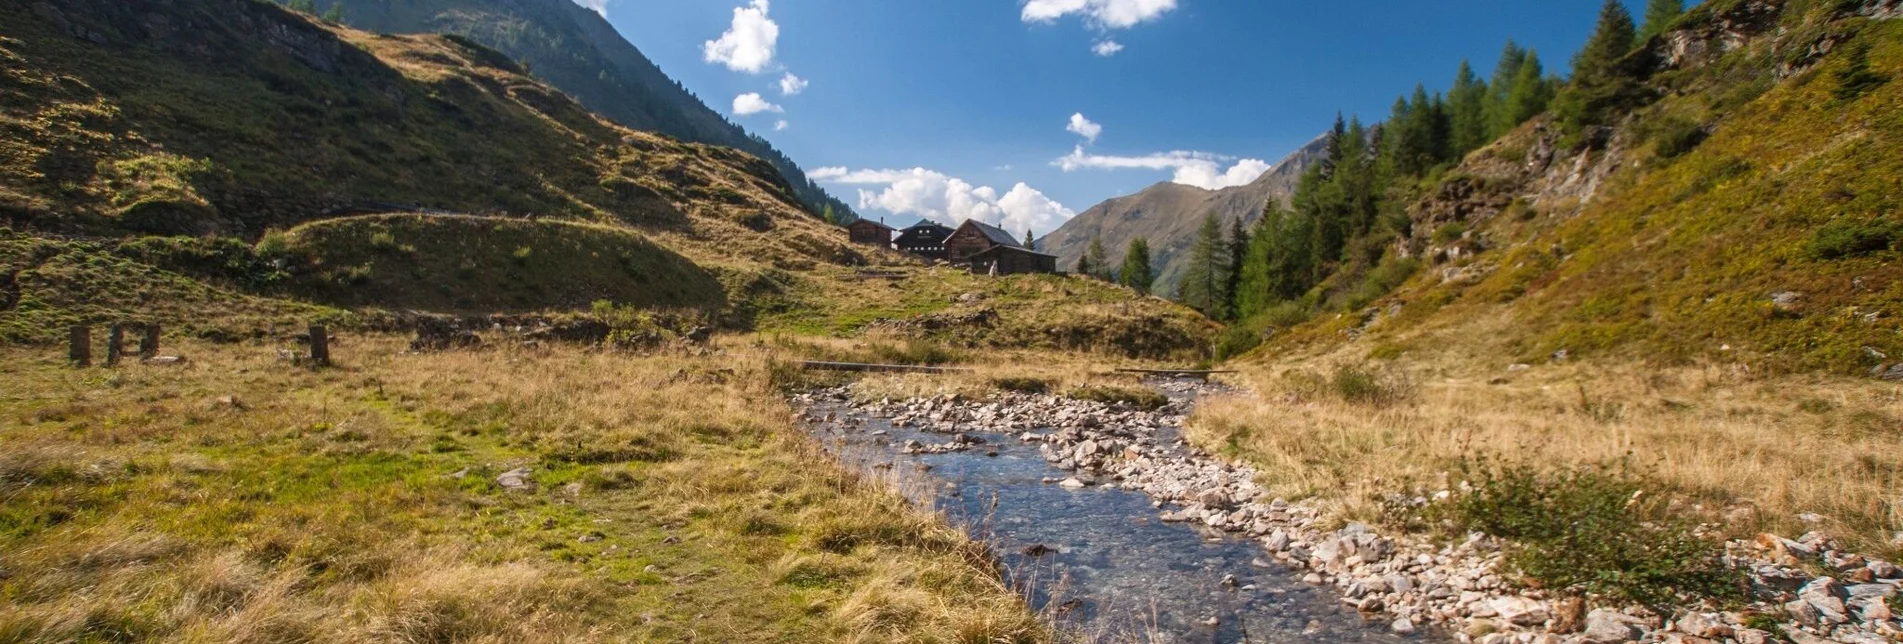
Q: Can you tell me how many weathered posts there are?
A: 4